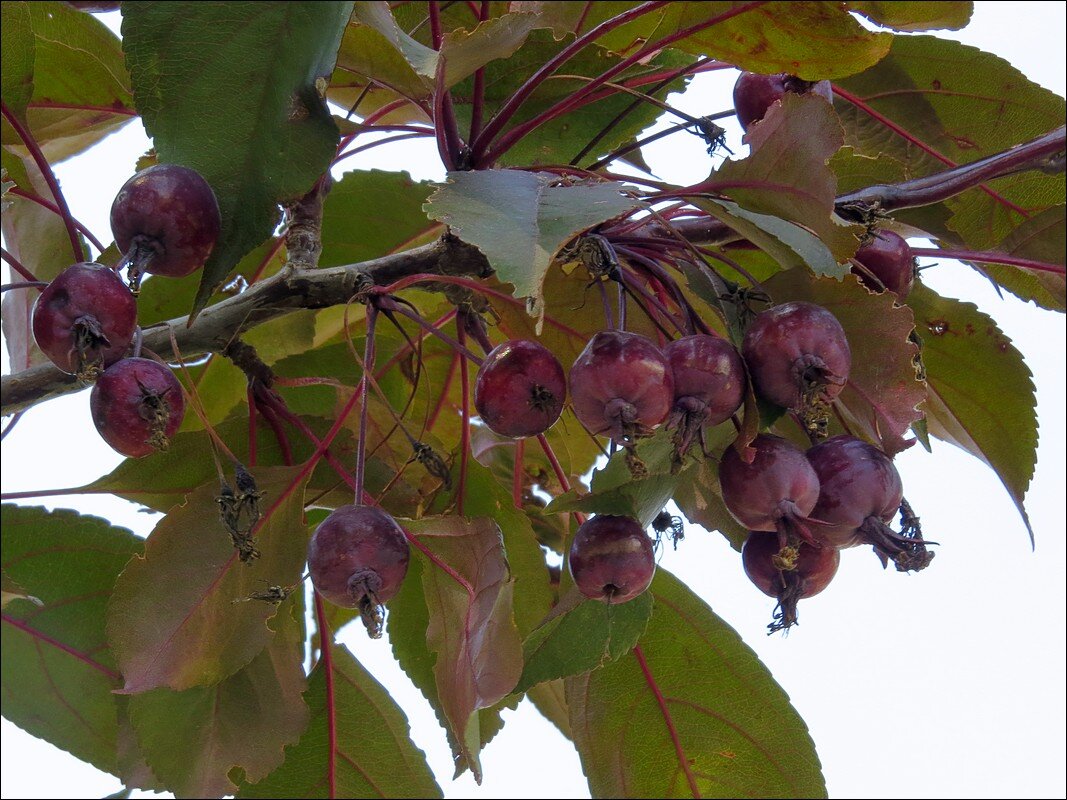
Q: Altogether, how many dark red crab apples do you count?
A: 14